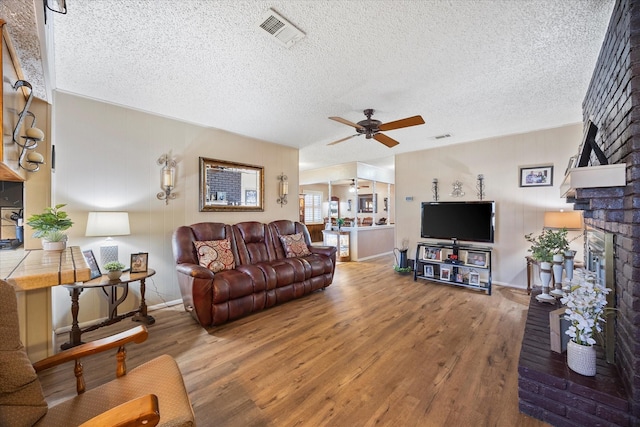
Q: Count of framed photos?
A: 9